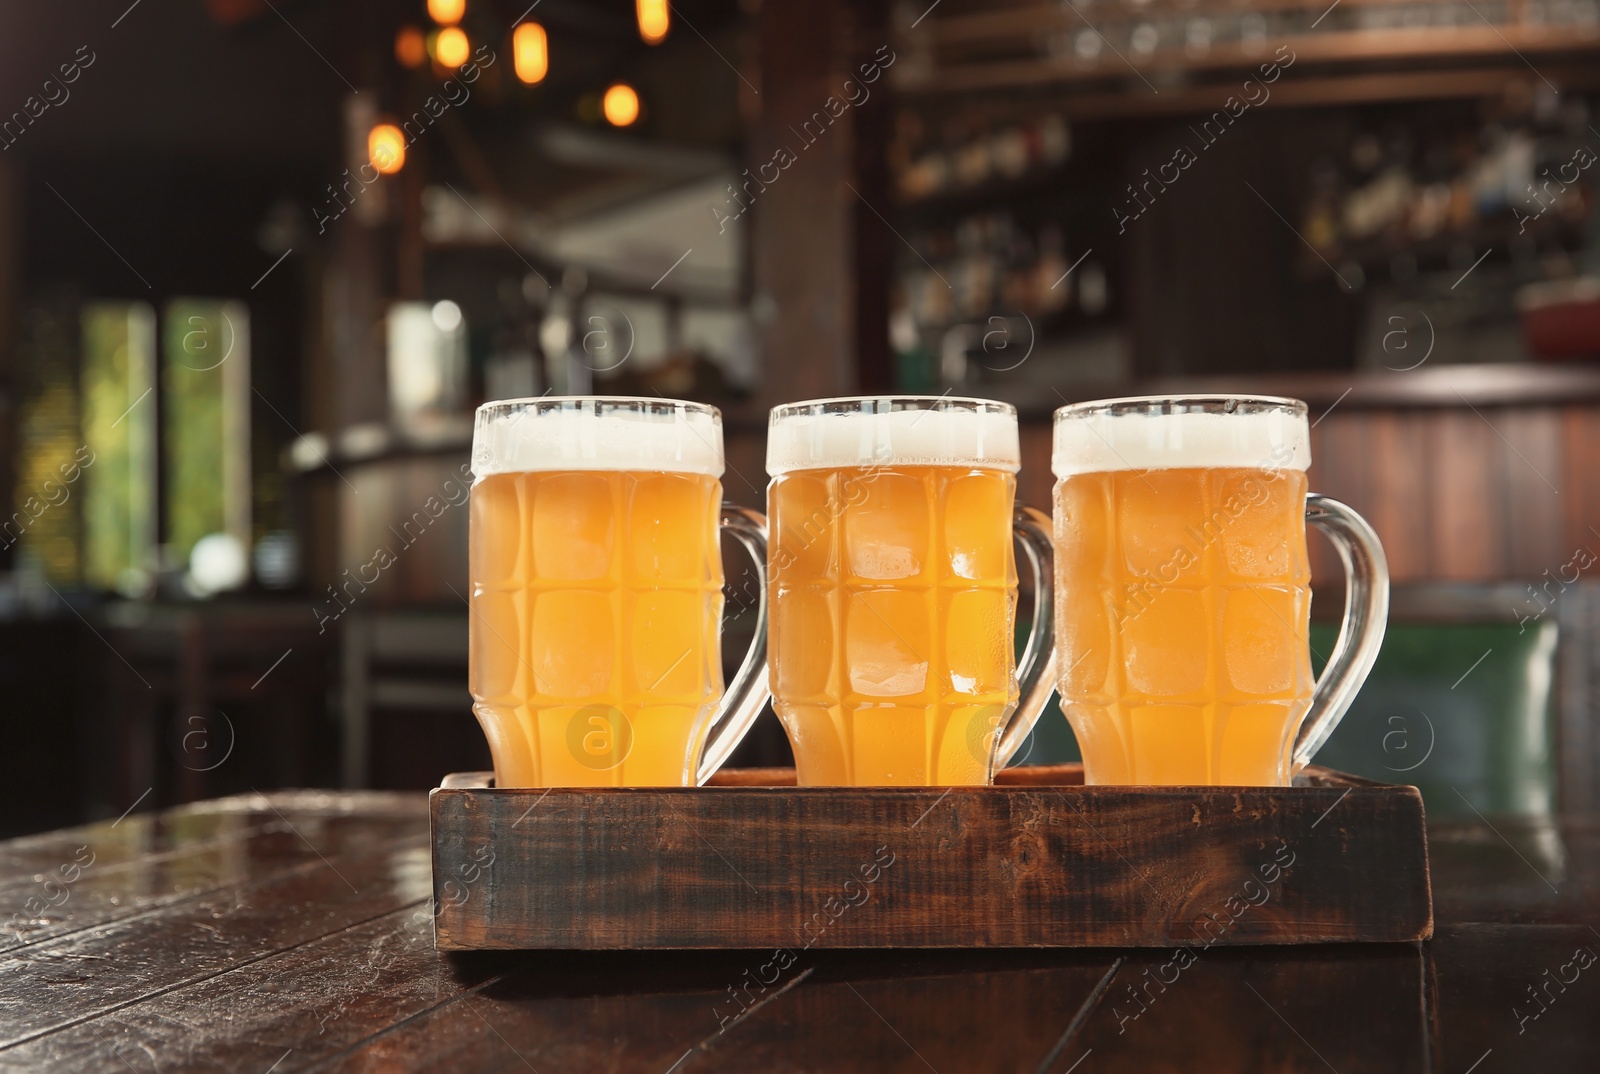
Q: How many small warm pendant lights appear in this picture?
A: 7